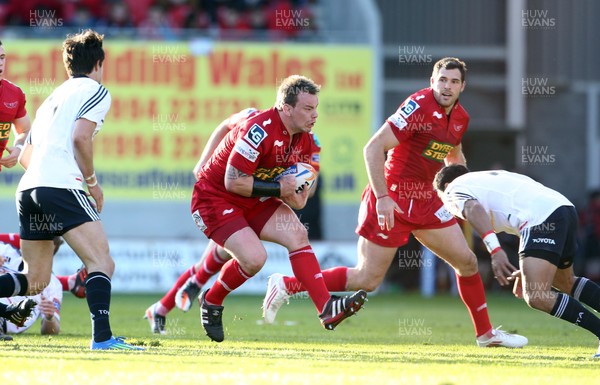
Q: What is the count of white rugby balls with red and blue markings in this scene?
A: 1